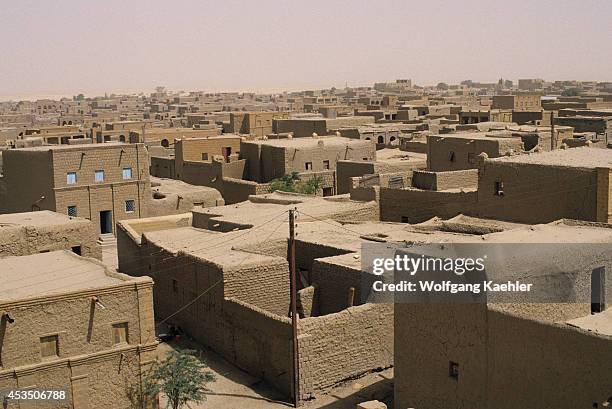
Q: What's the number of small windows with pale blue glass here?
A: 3